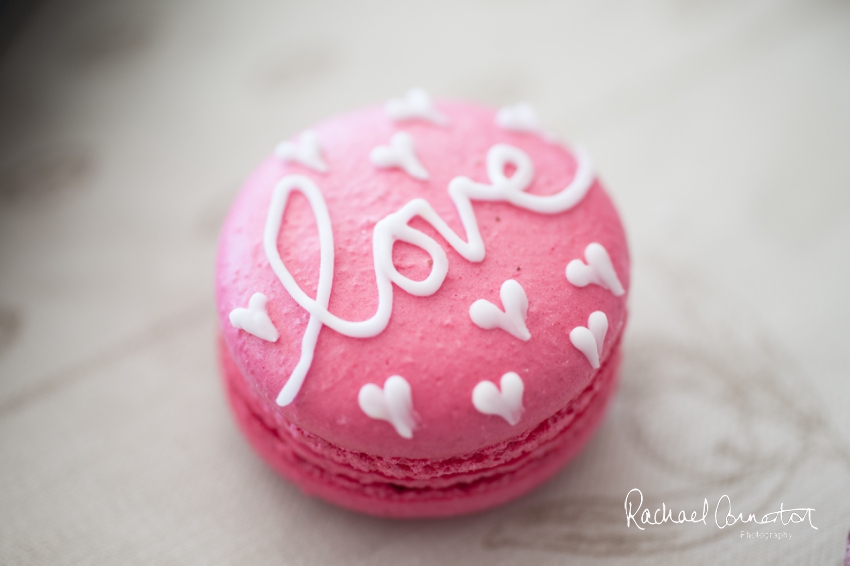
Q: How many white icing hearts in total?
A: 10